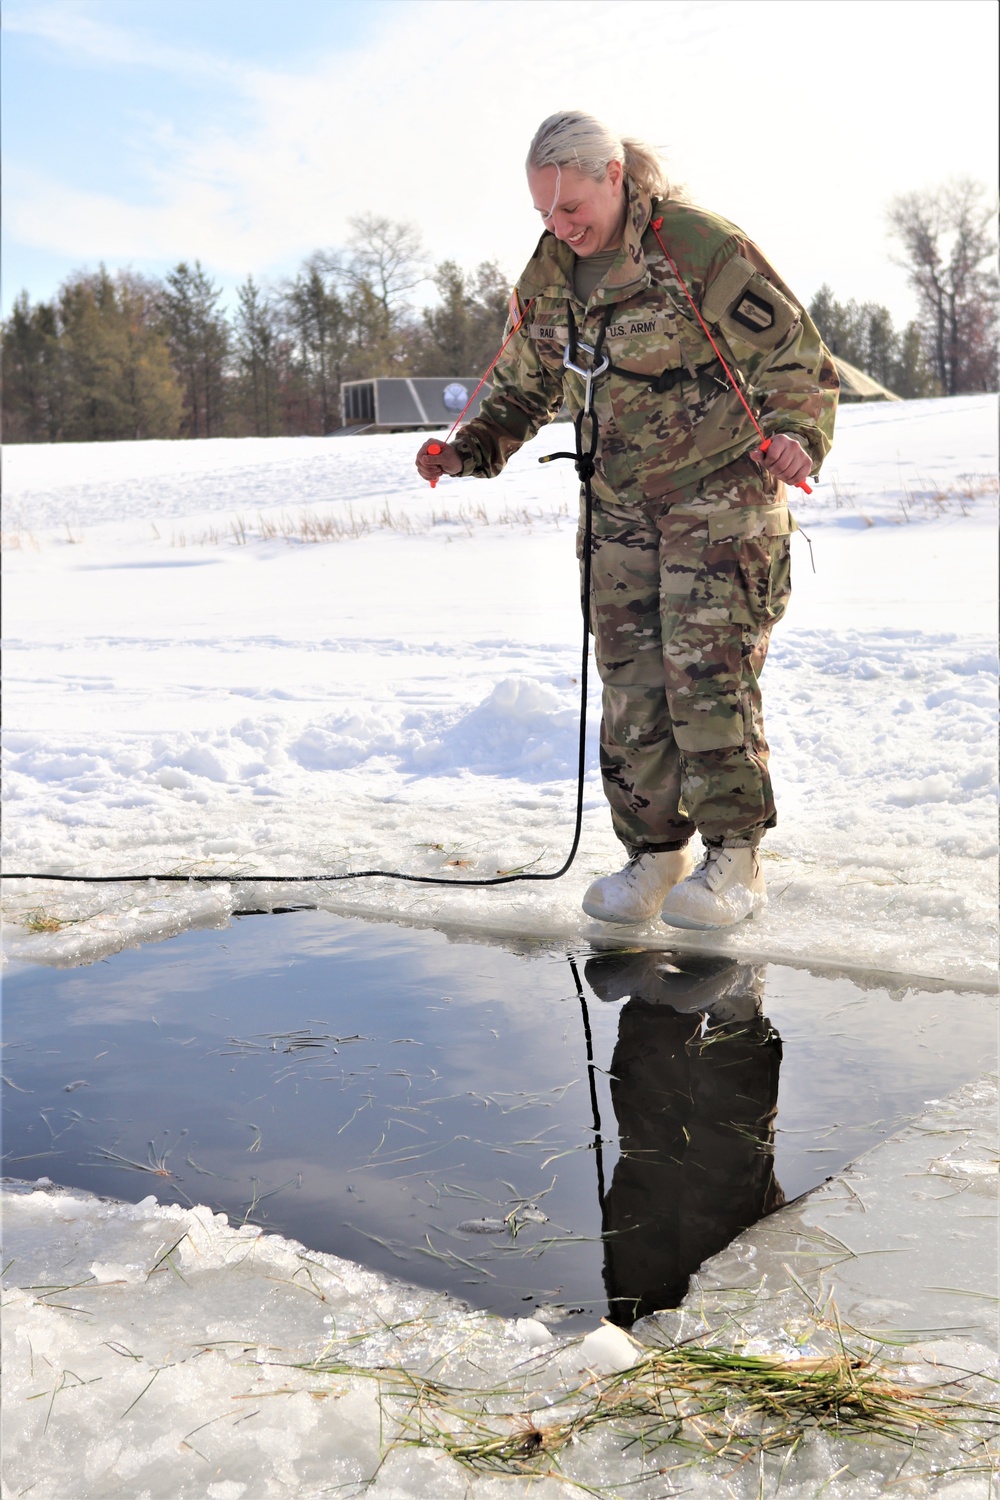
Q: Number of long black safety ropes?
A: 1